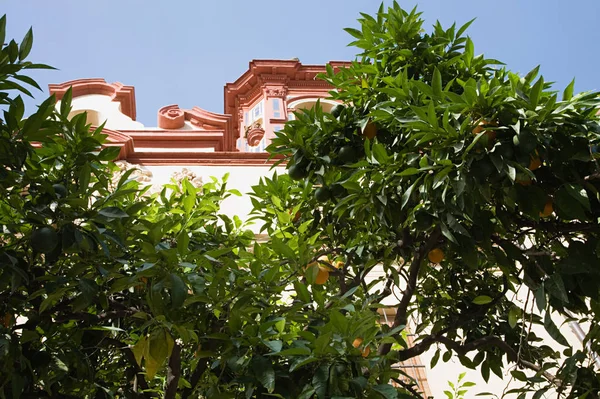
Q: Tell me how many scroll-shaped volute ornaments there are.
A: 1